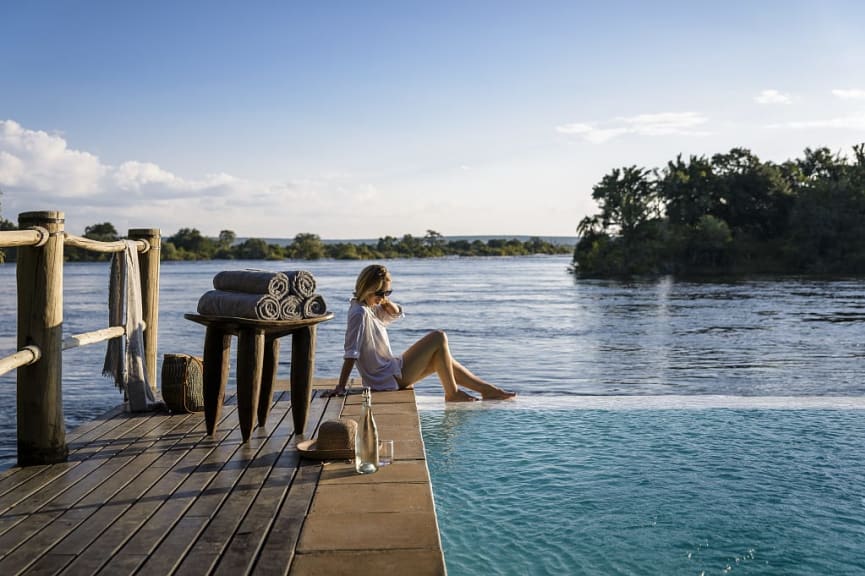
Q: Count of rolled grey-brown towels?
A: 5